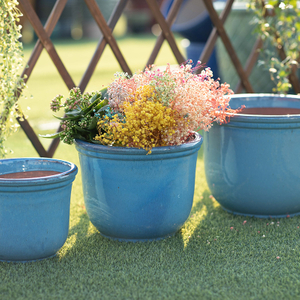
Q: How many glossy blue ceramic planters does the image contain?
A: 3